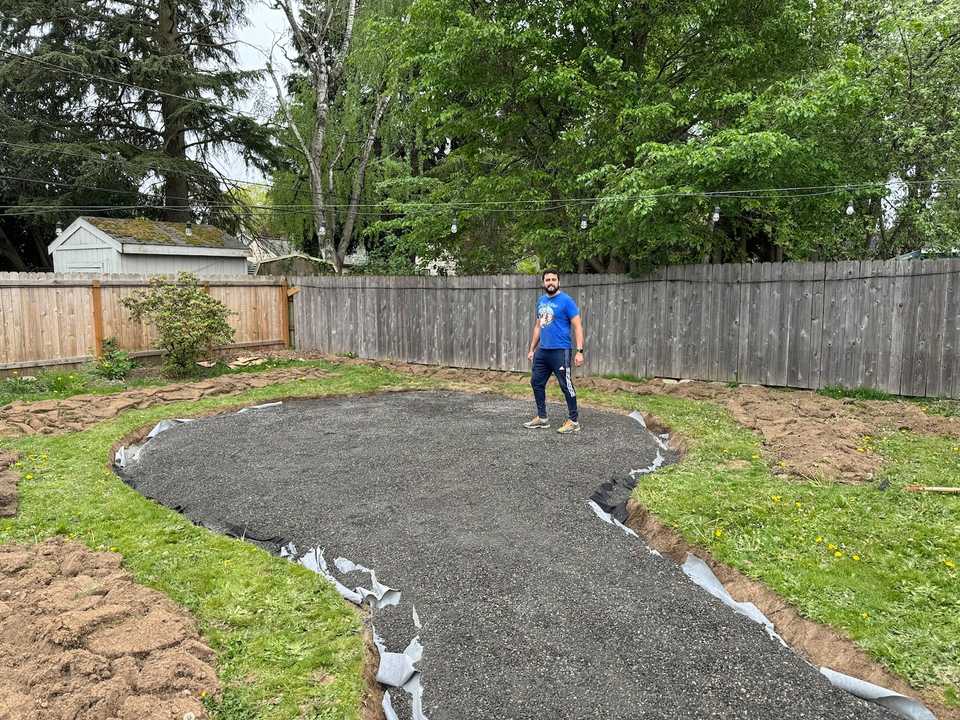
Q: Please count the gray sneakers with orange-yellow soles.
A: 2